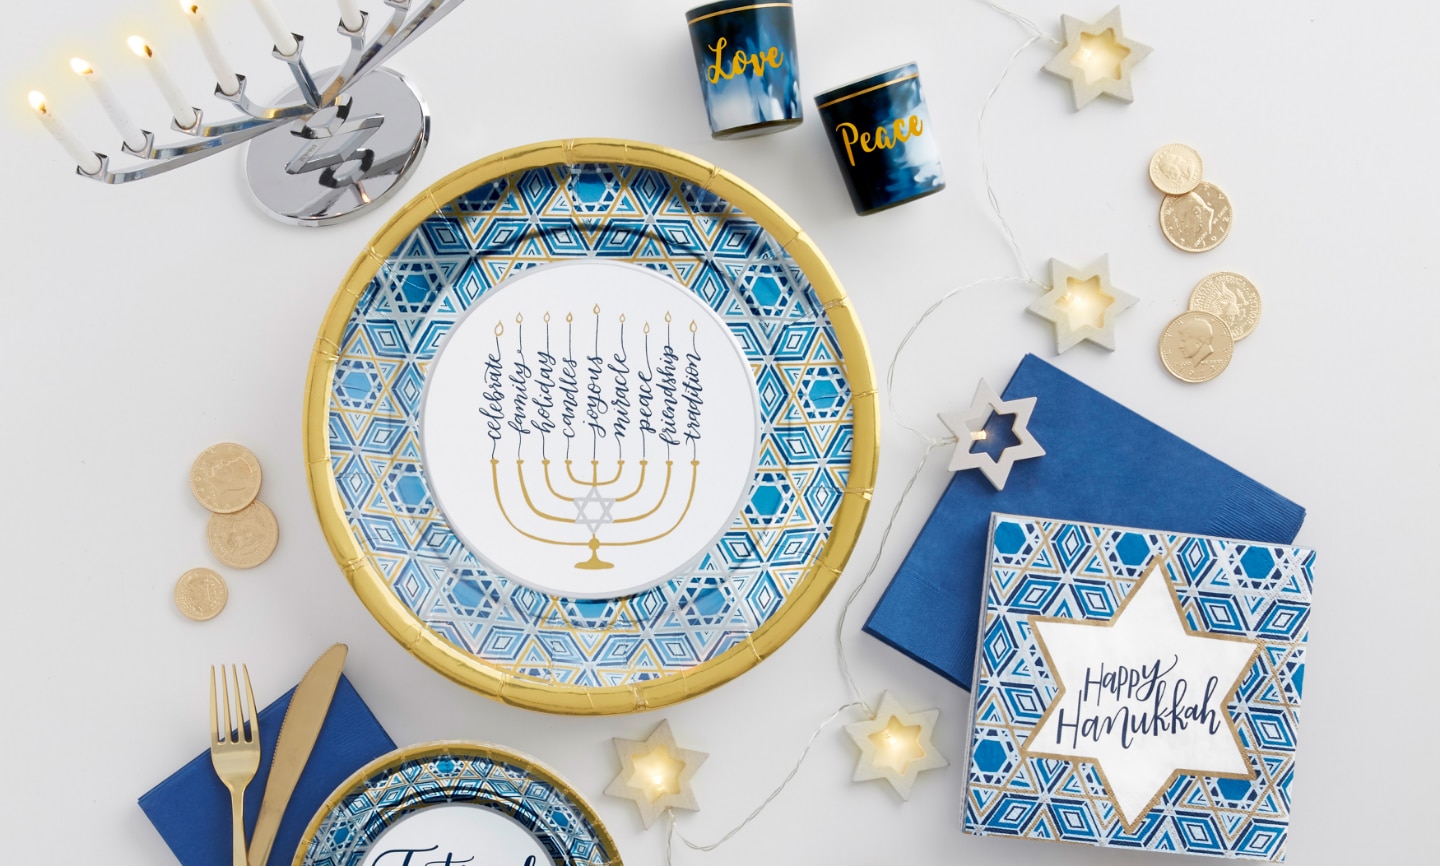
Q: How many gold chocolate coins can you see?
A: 7